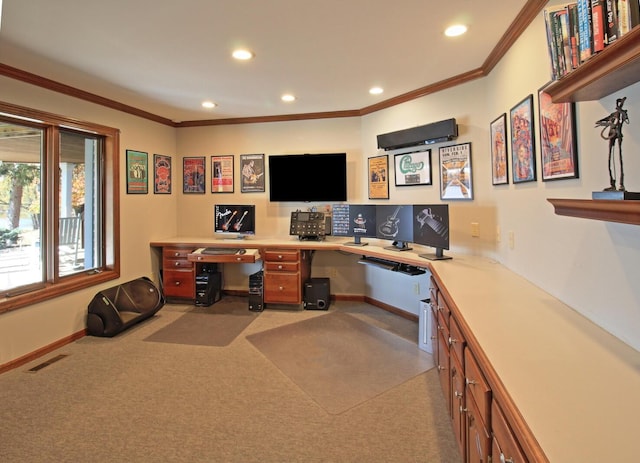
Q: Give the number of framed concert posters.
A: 11